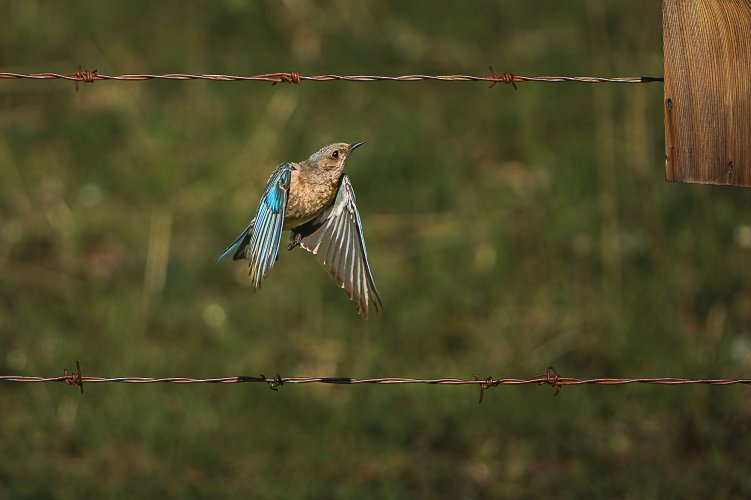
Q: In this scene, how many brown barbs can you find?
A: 7